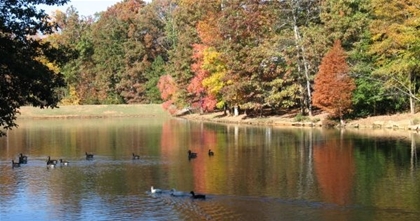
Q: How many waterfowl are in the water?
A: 11